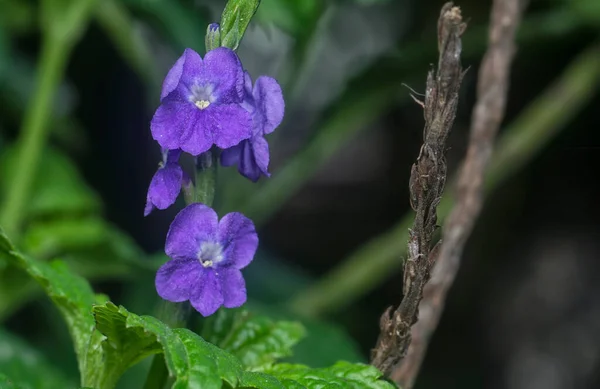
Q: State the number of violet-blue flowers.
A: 4